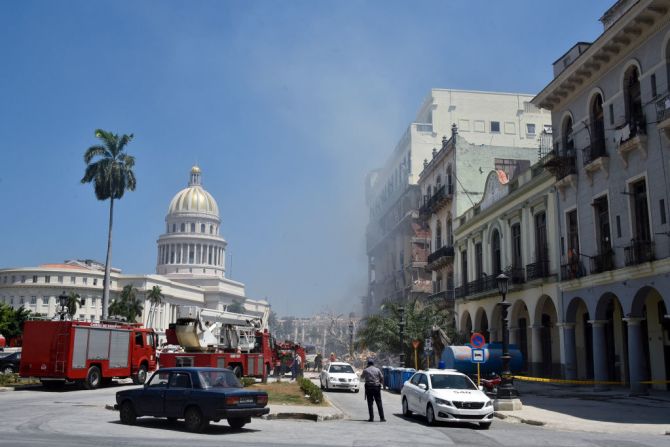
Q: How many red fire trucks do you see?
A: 3